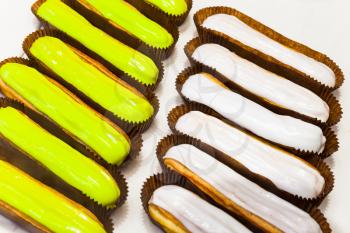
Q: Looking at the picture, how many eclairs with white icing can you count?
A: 6